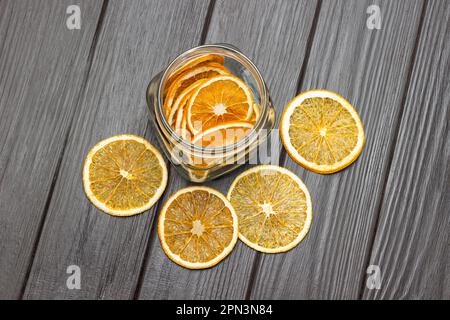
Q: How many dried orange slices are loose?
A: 4